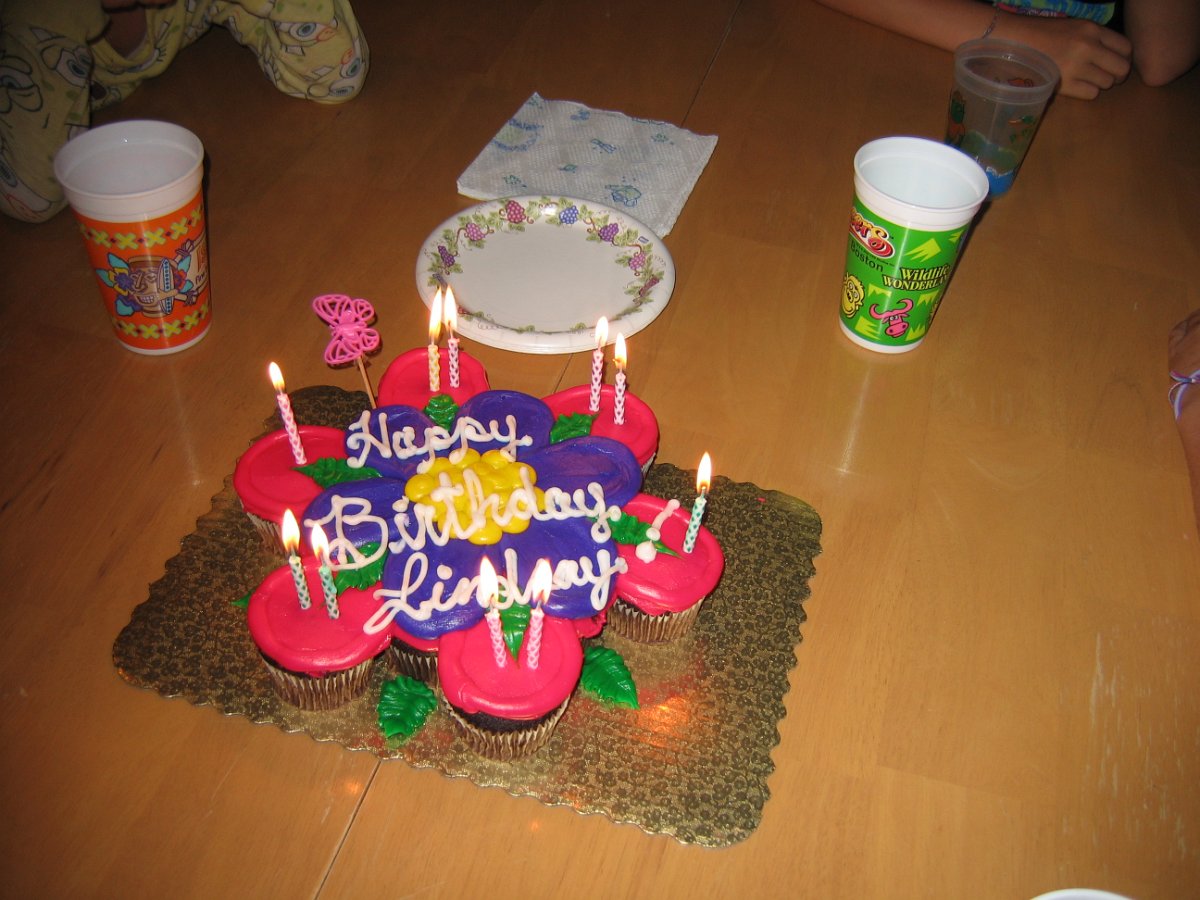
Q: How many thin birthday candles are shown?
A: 10